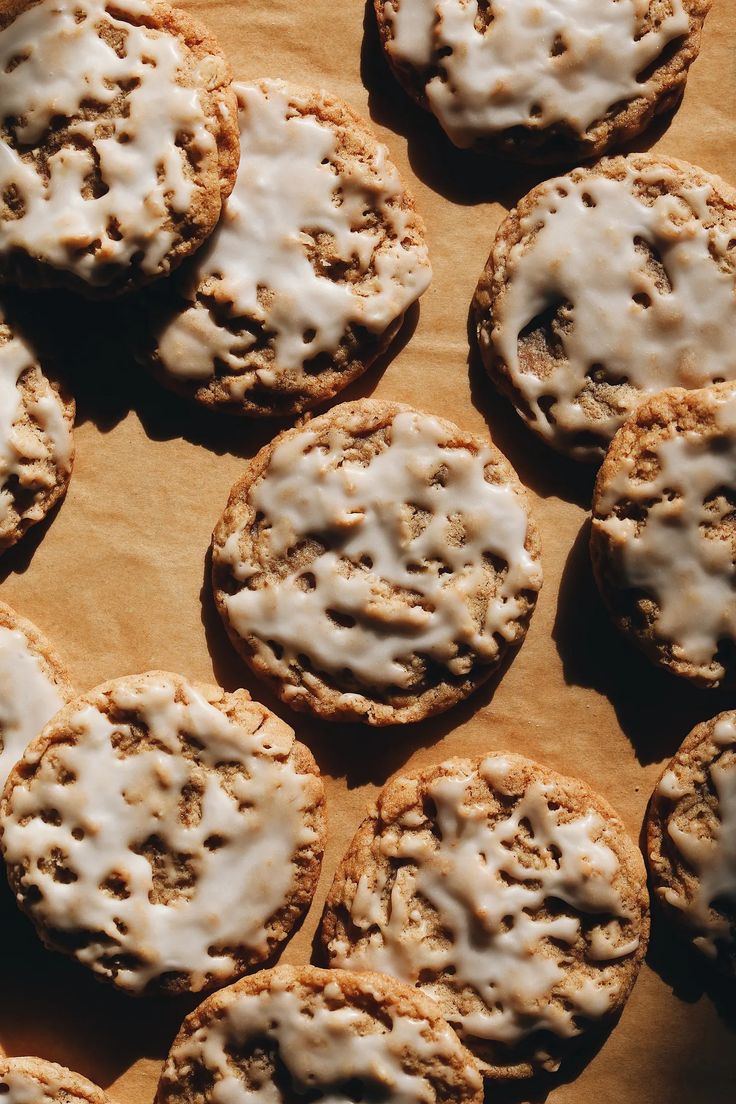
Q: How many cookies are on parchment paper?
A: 13